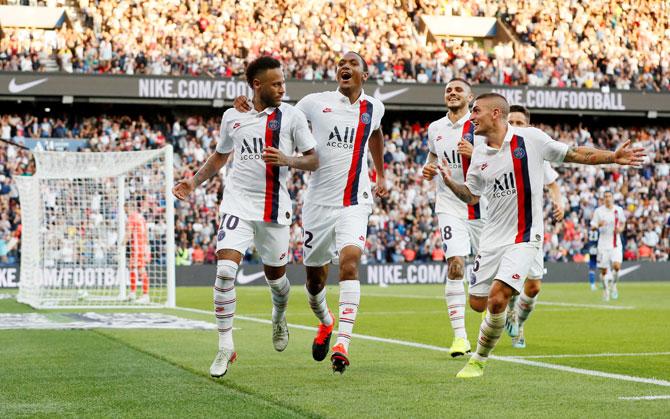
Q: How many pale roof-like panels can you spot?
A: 2